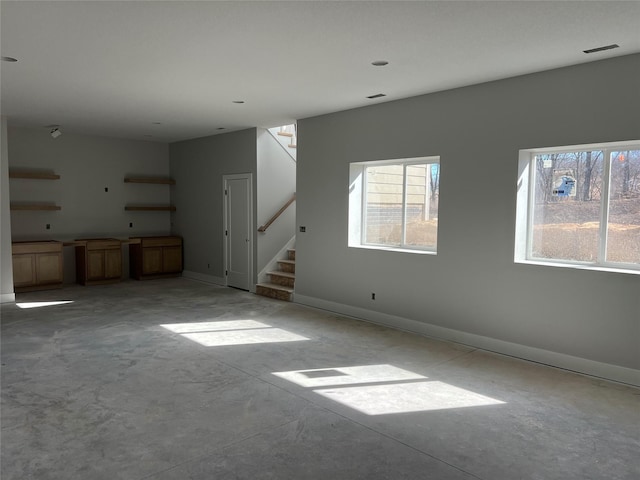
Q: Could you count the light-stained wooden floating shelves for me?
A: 4